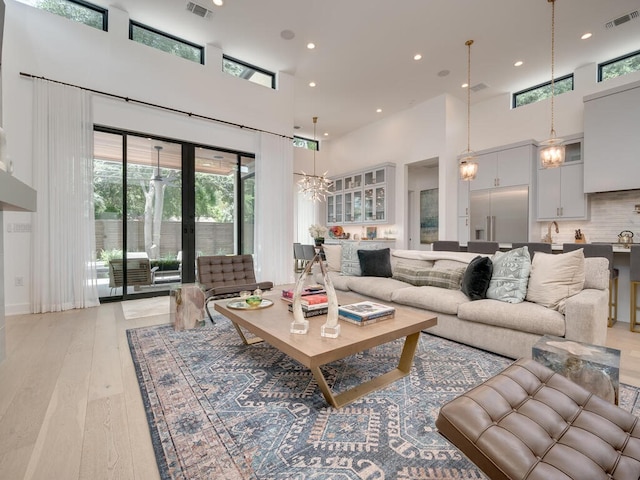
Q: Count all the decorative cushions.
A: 7